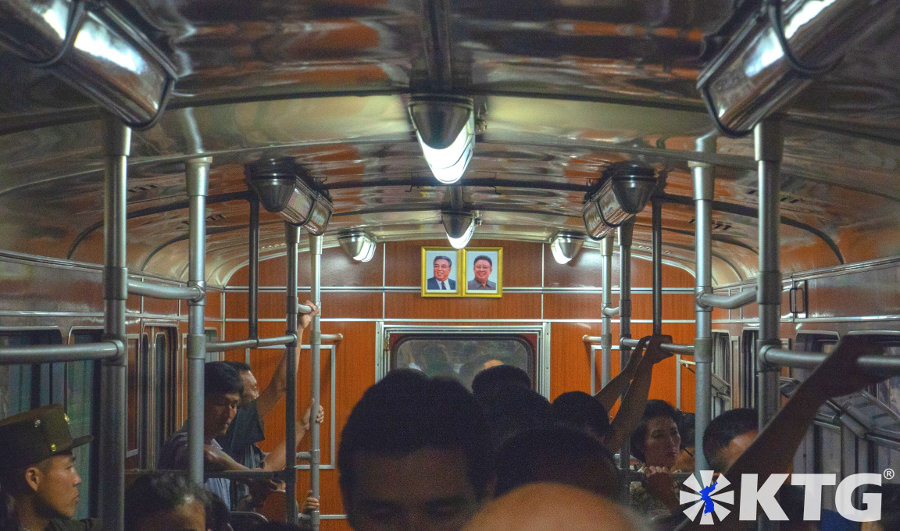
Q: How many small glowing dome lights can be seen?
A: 4